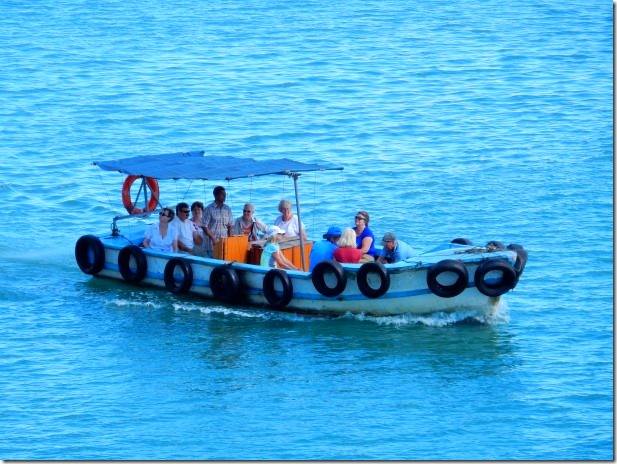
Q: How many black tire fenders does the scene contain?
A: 12